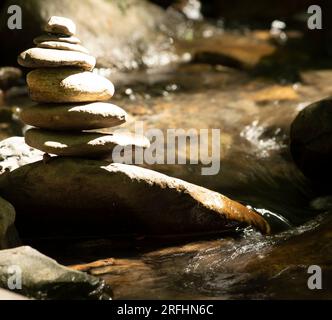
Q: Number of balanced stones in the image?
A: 7